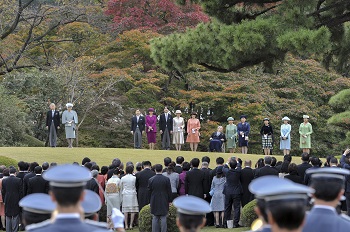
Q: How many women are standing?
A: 9